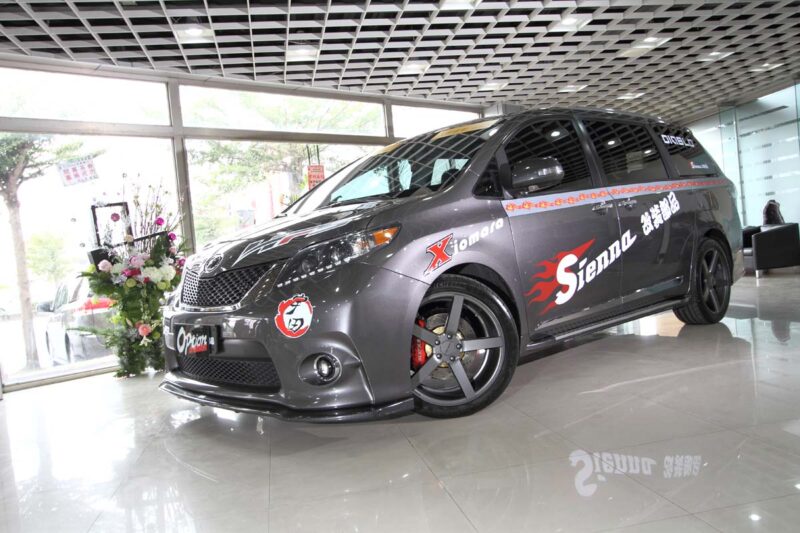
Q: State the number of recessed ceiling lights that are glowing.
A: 11